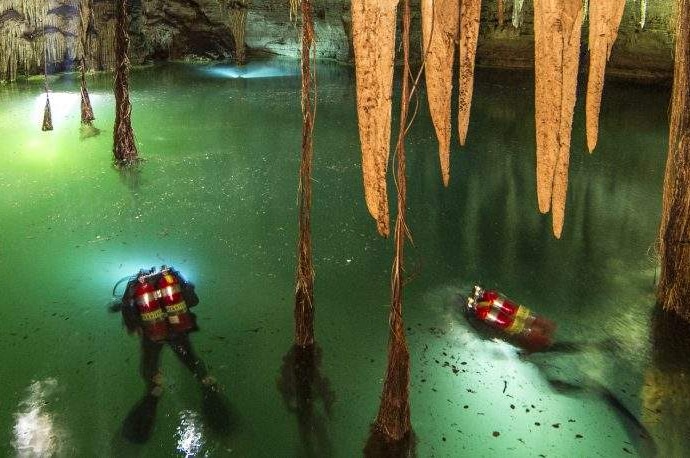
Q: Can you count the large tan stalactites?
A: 6